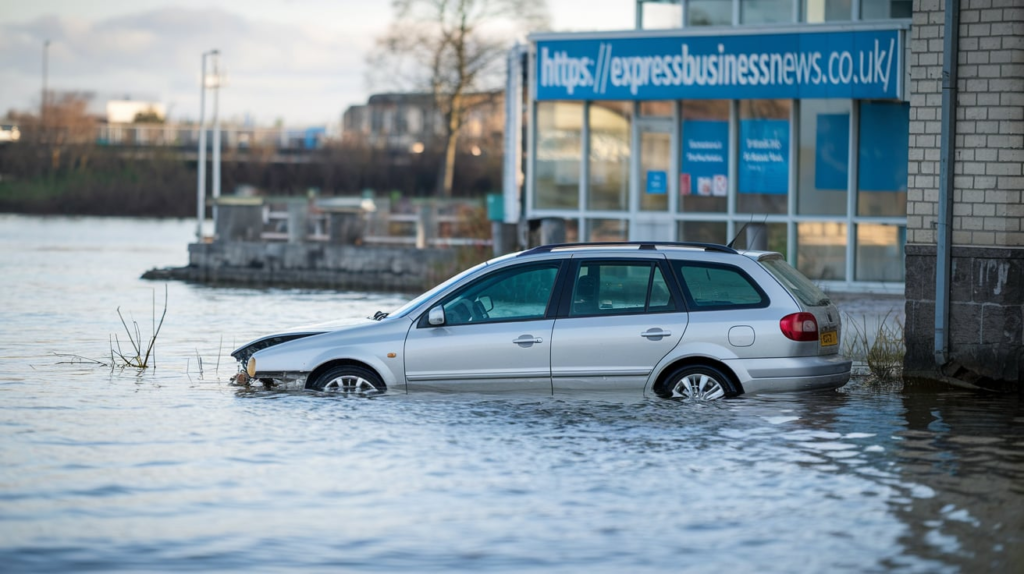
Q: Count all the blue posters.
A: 5